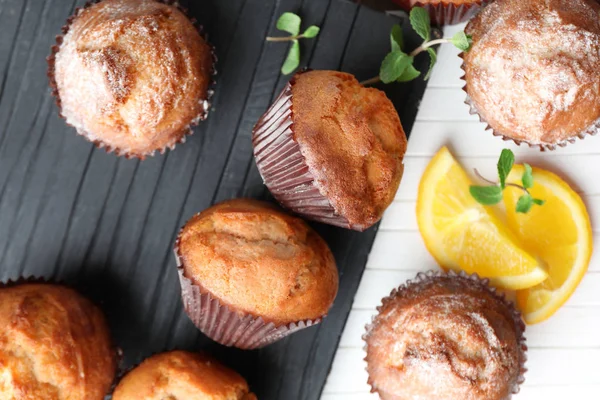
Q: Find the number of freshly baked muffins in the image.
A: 8